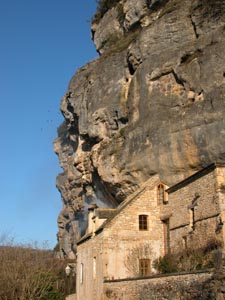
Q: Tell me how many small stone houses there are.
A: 2